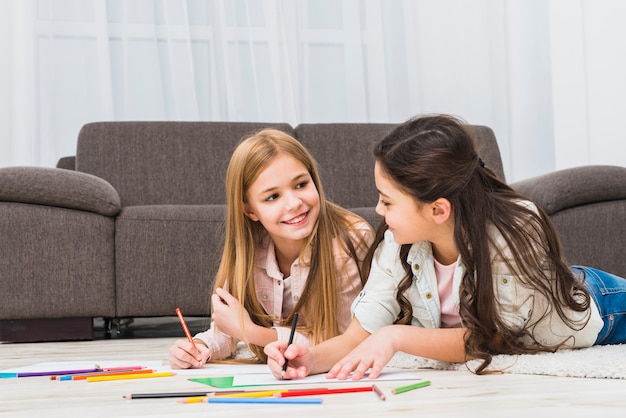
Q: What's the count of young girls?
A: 2